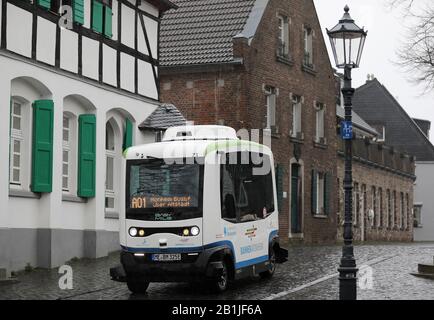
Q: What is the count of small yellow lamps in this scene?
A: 2